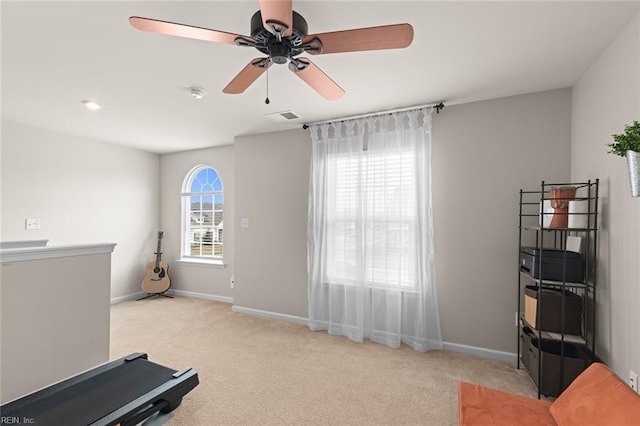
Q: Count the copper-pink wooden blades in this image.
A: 5